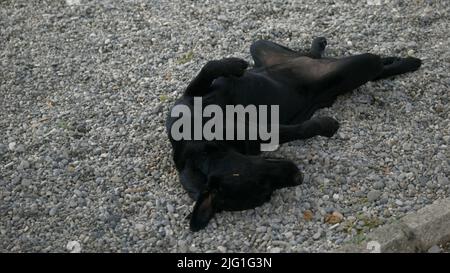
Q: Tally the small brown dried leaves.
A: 2